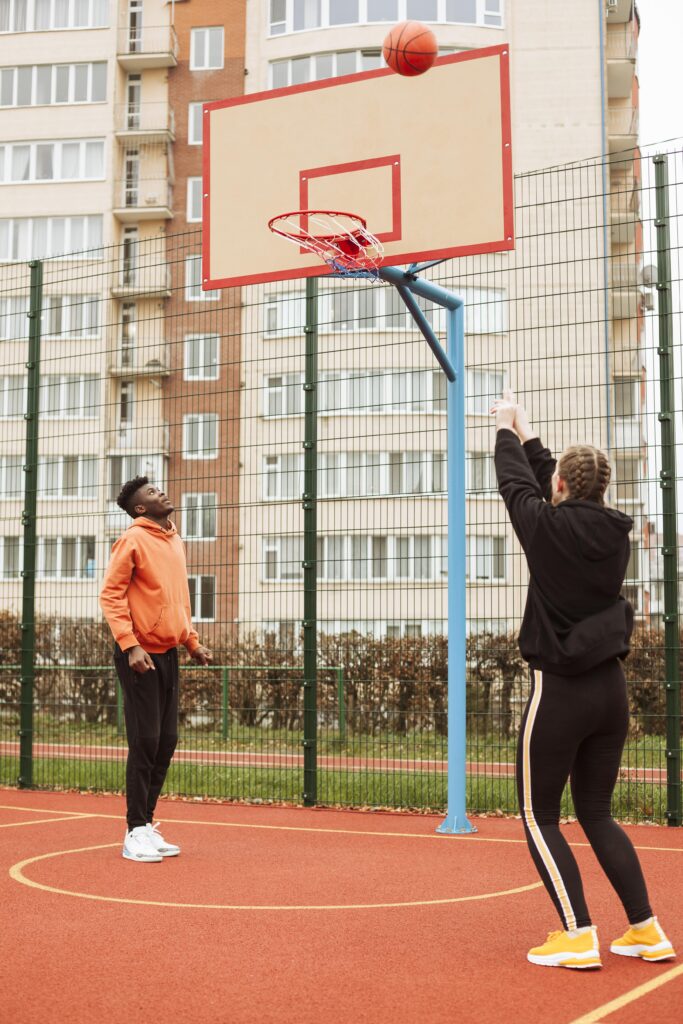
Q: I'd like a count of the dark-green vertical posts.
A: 3